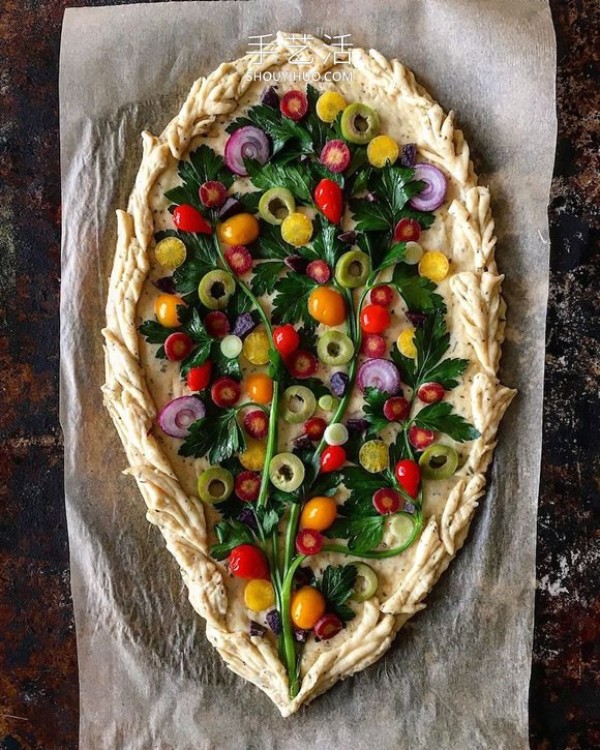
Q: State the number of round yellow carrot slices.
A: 10